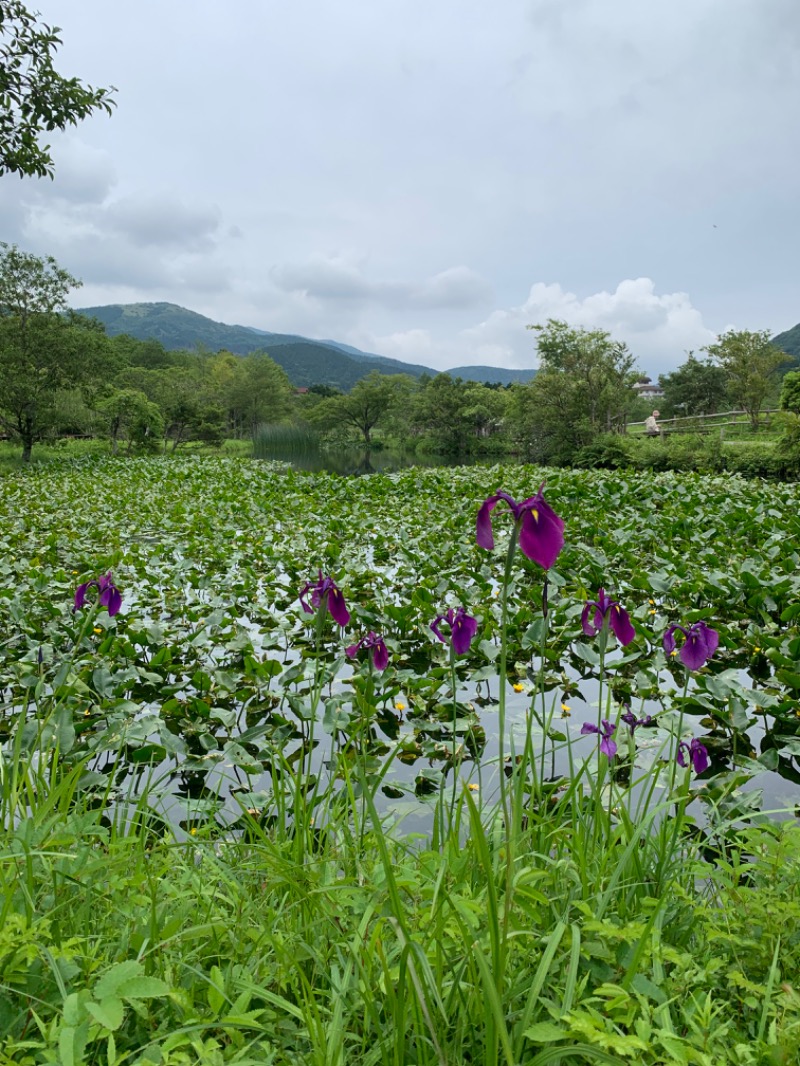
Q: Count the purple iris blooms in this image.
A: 10